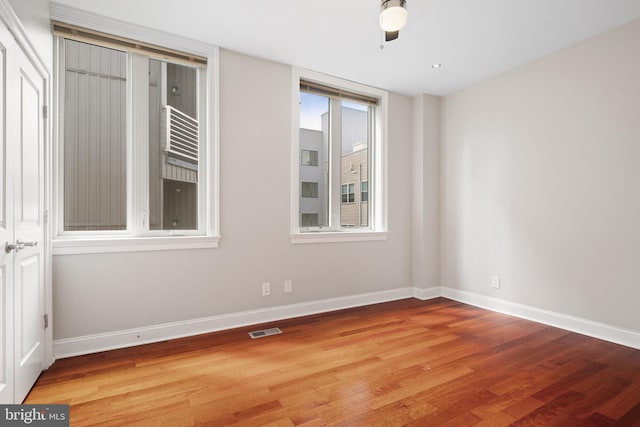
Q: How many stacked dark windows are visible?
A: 3